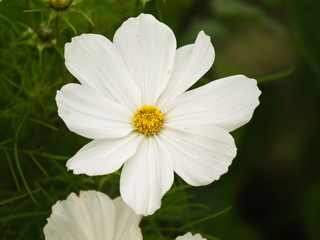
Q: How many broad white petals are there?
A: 8